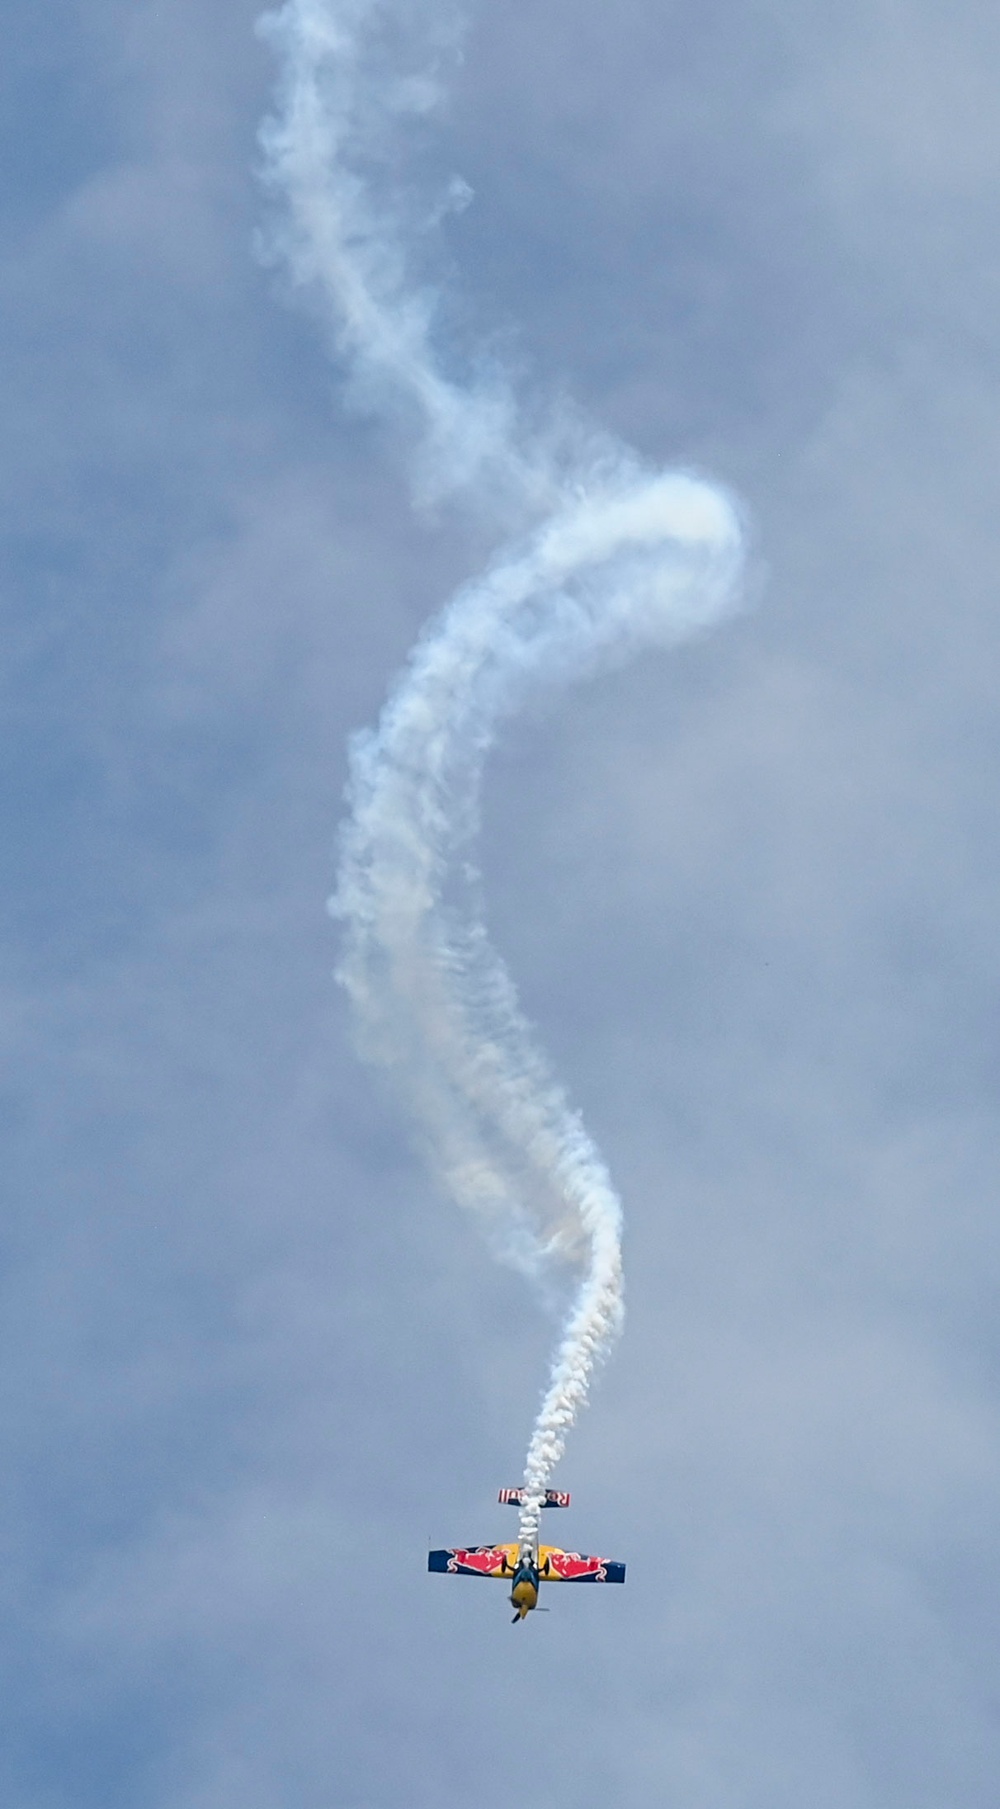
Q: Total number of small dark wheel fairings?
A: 2